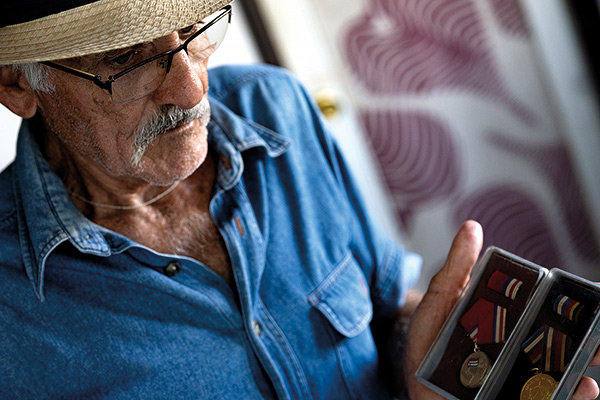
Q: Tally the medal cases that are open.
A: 2